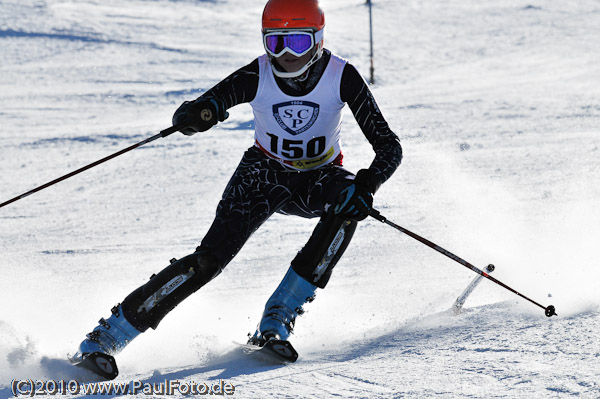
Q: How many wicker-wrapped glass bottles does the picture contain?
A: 0